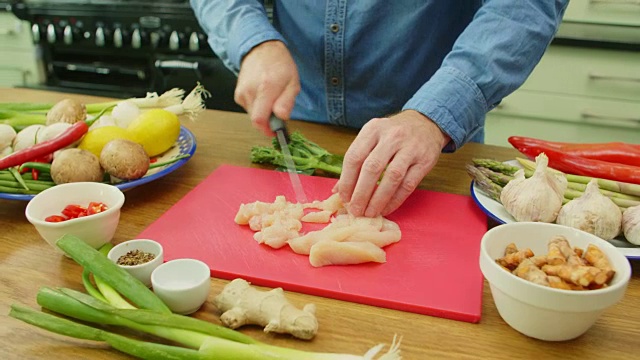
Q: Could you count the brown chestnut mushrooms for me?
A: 3